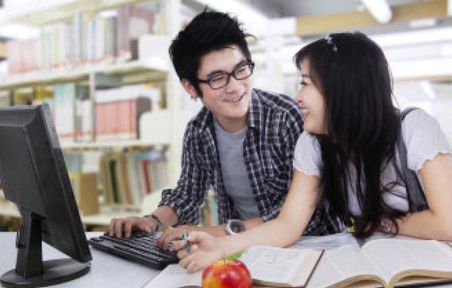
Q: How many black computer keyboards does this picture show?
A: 1